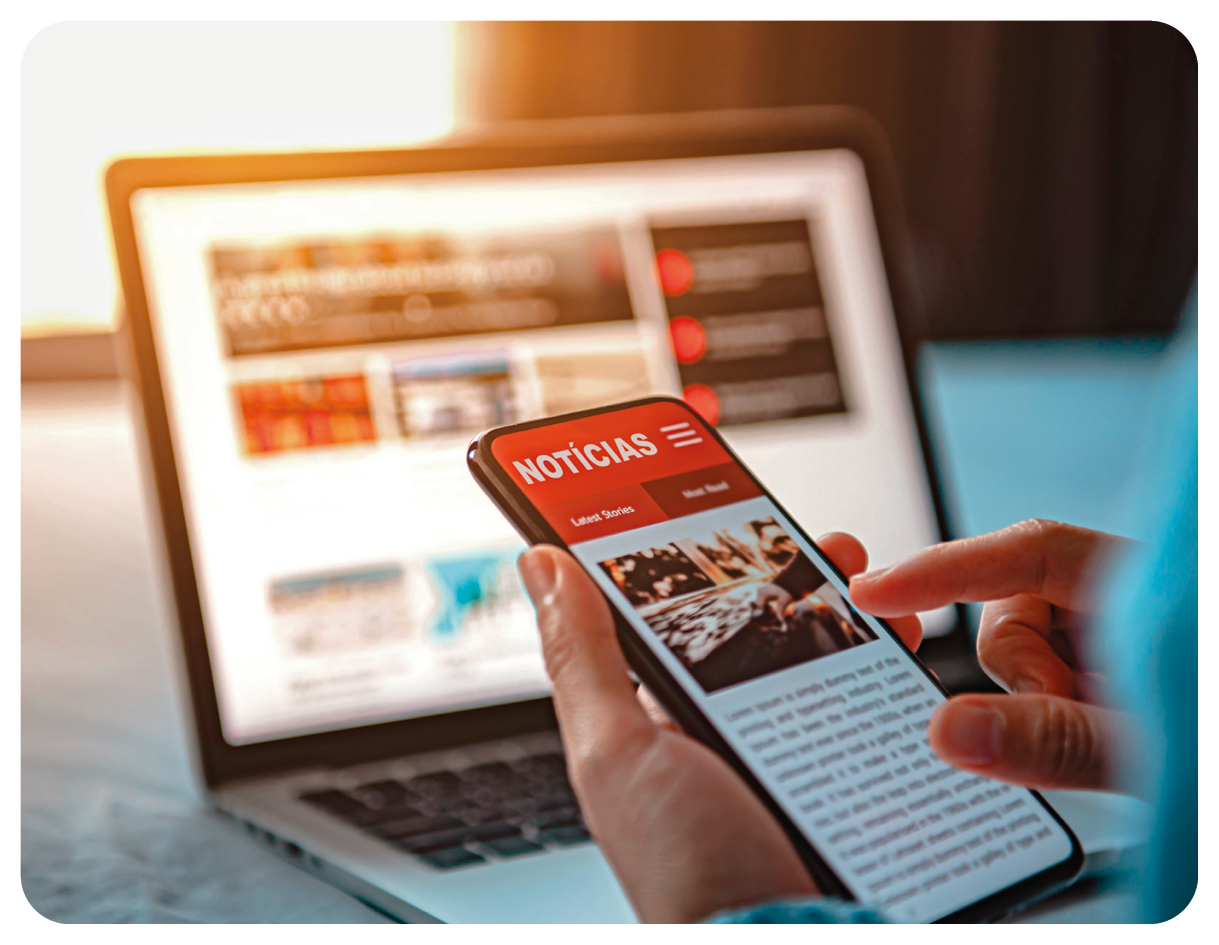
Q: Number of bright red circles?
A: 3